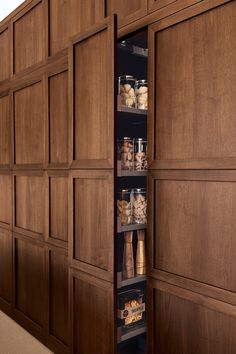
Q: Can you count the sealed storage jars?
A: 6